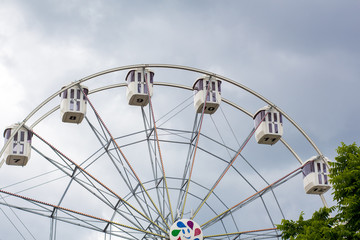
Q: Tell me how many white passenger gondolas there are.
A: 6